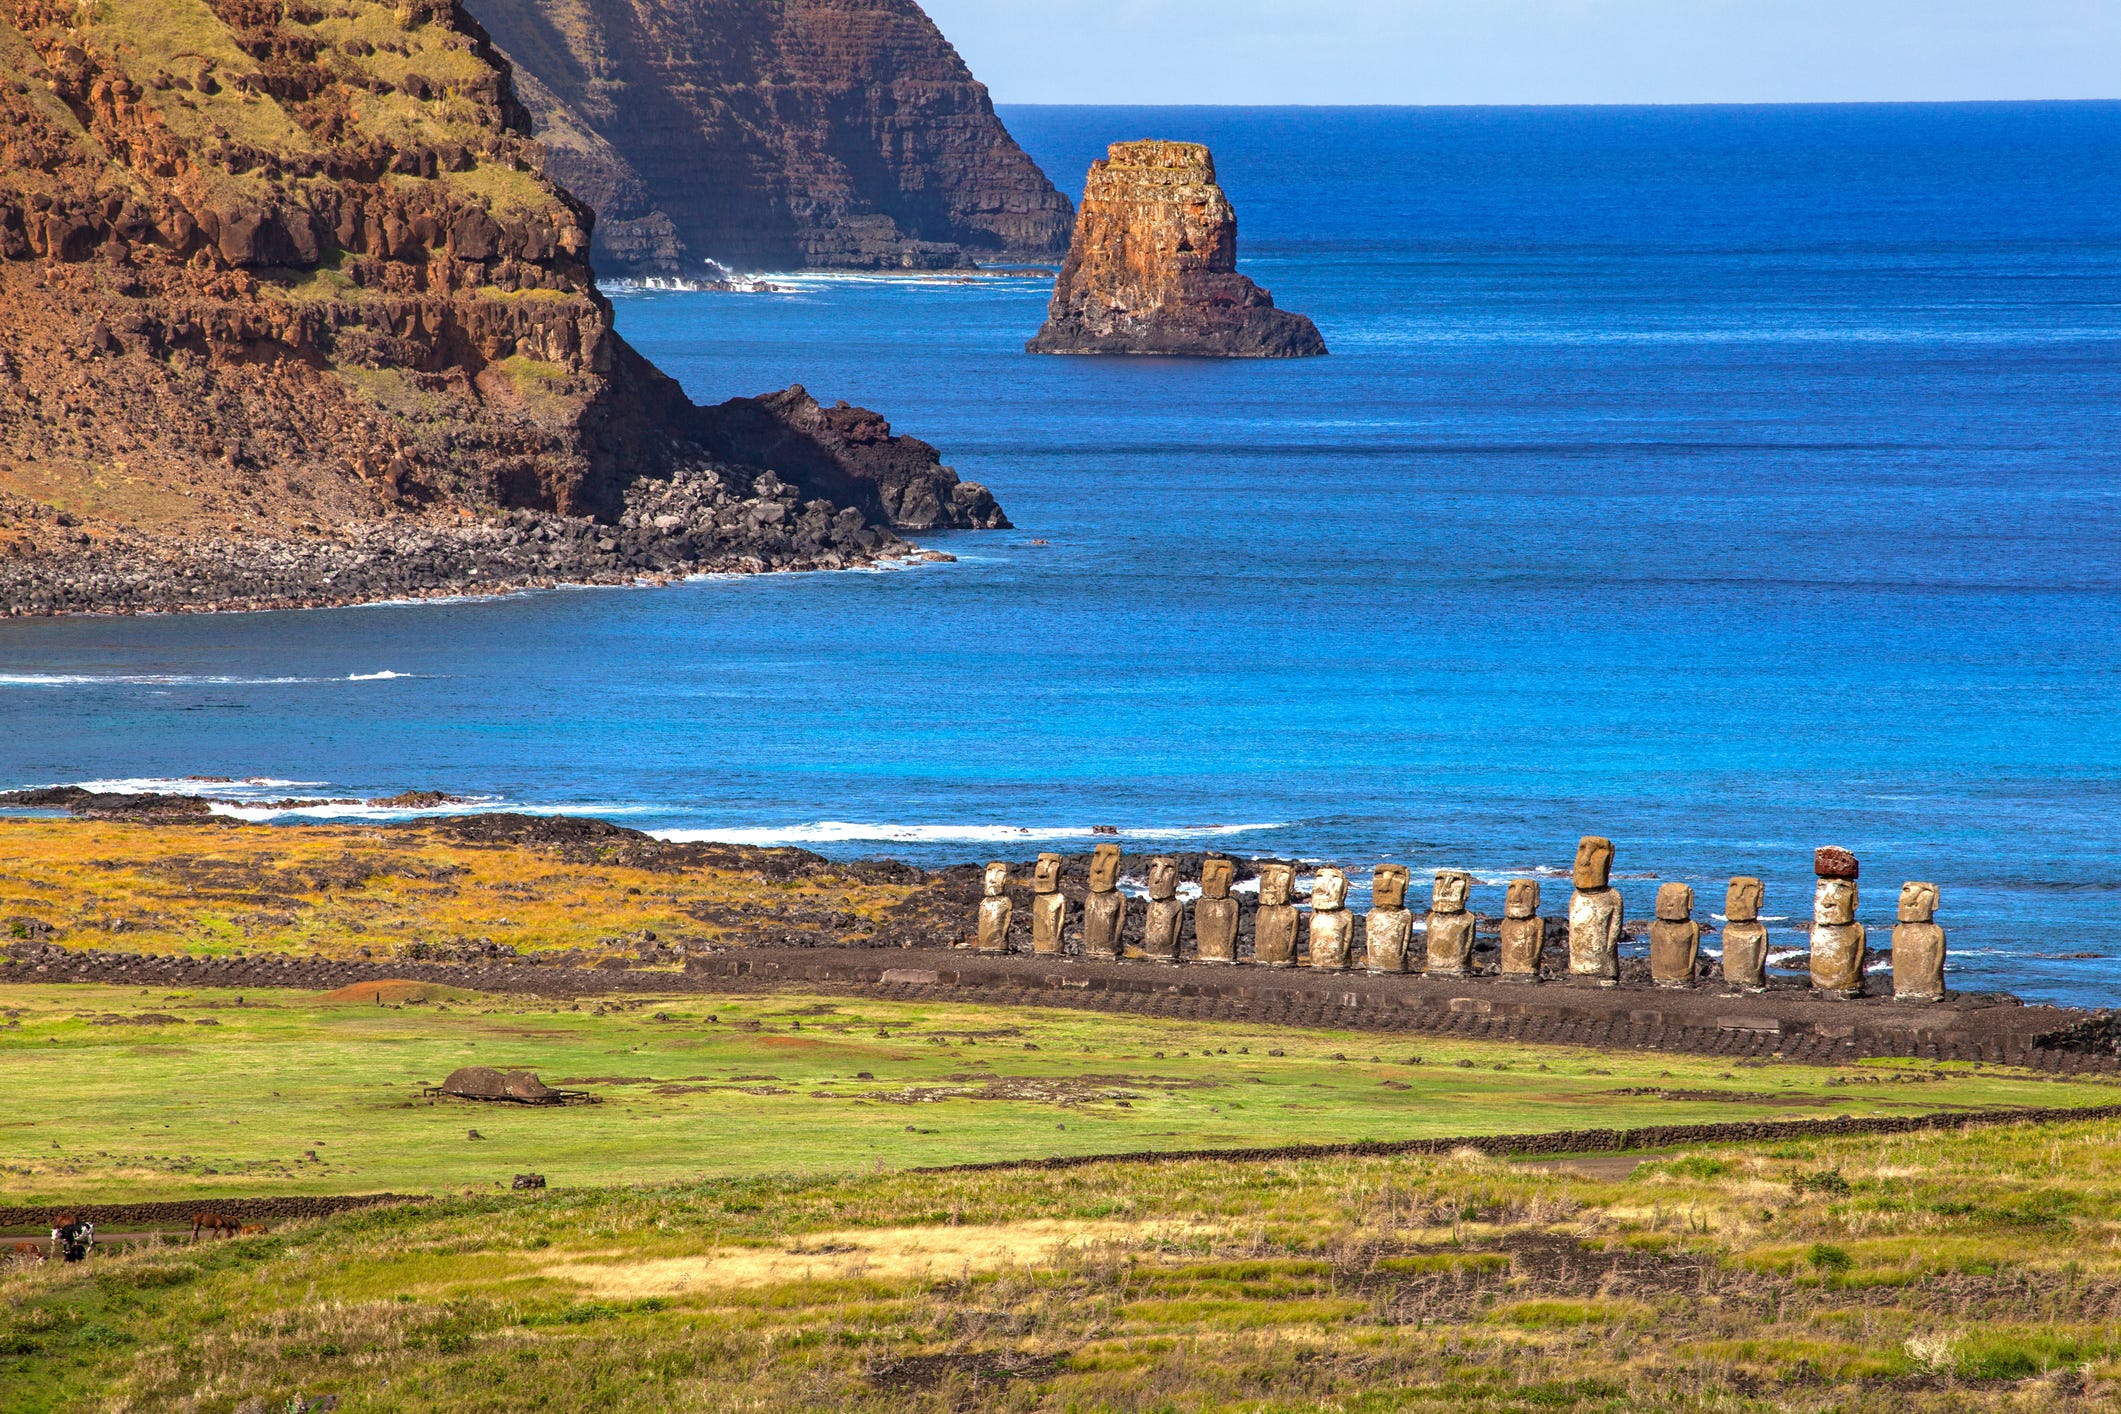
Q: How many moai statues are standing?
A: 15